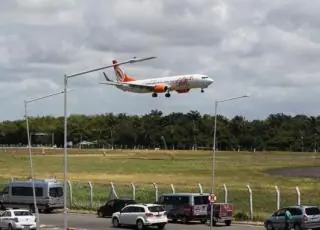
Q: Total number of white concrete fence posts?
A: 11